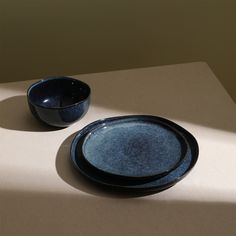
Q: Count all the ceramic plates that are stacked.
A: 2